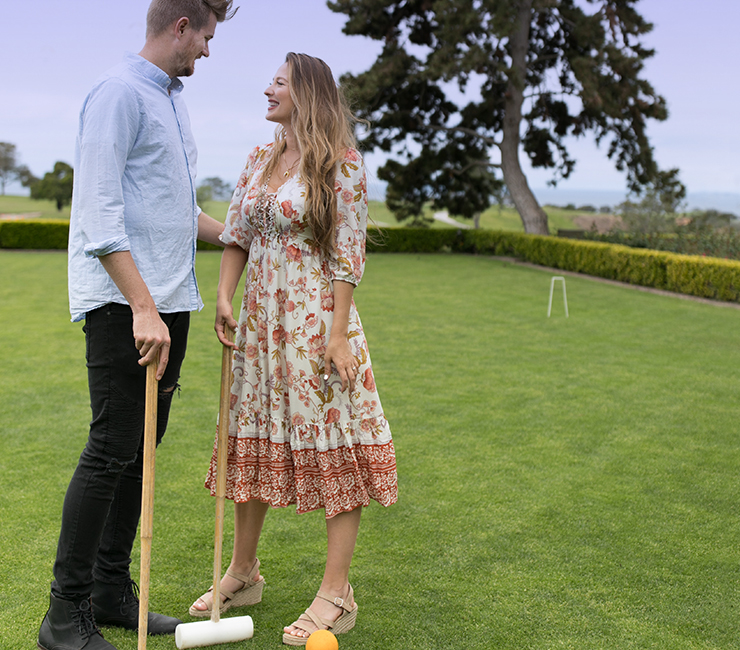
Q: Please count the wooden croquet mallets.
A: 2